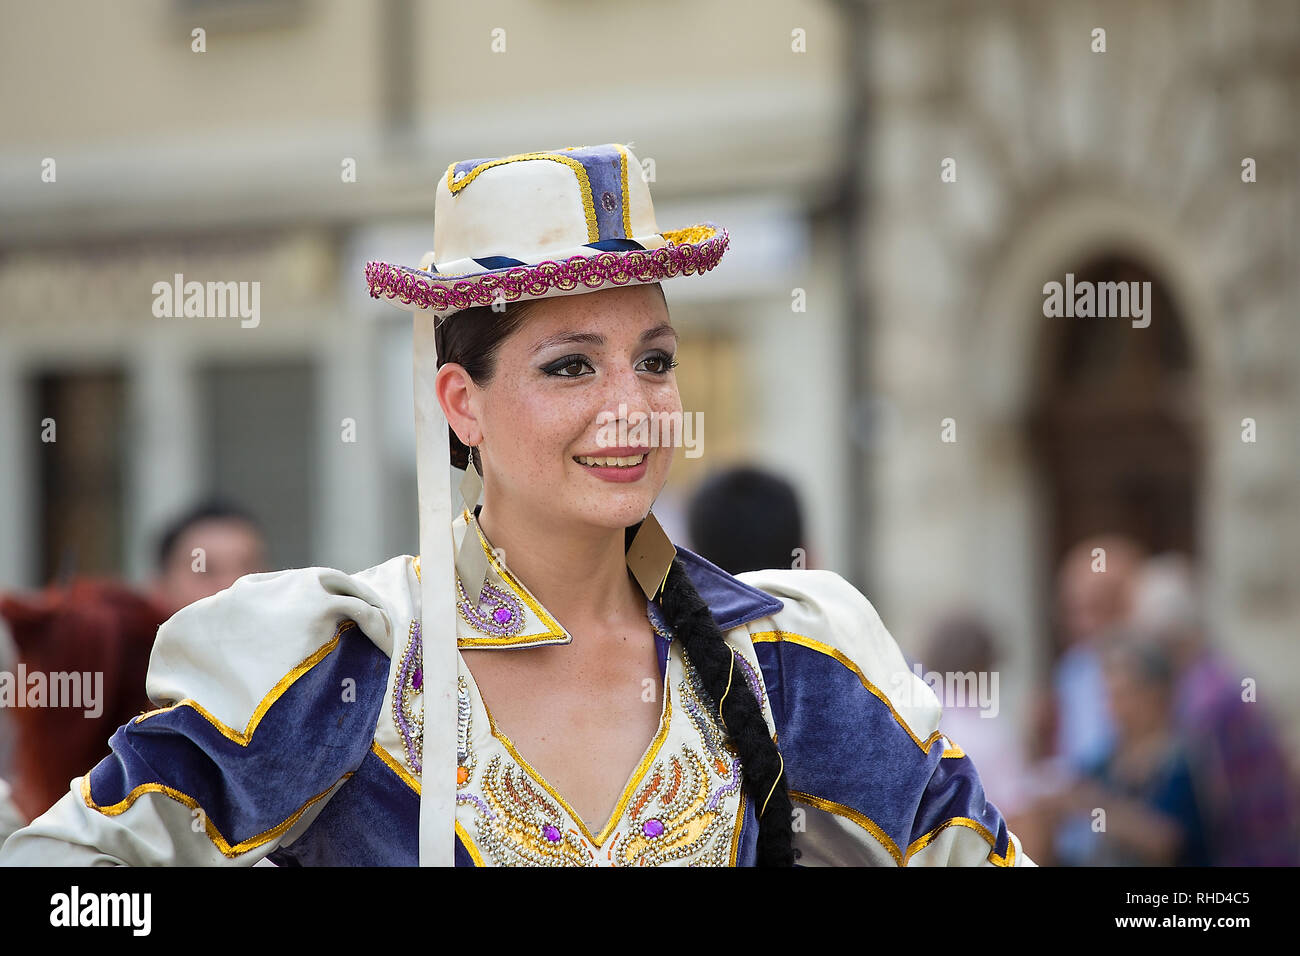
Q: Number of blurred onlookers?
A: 6